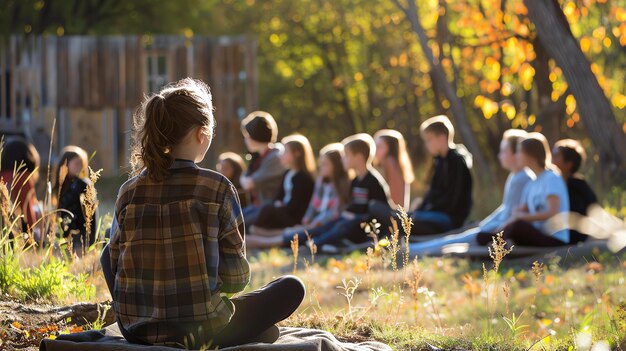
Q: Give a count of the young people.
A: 13